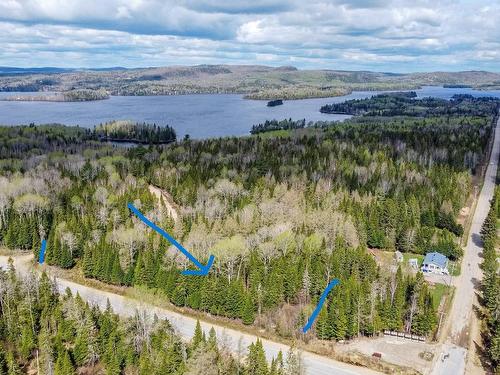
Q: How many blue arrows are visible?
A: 1